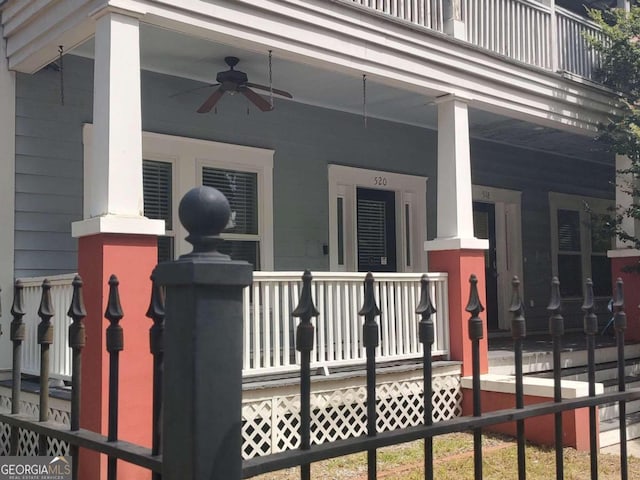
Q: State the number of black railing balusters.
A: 13